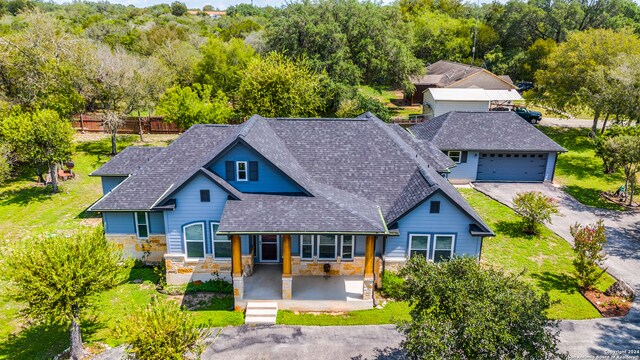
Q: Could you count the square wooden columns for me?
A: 3